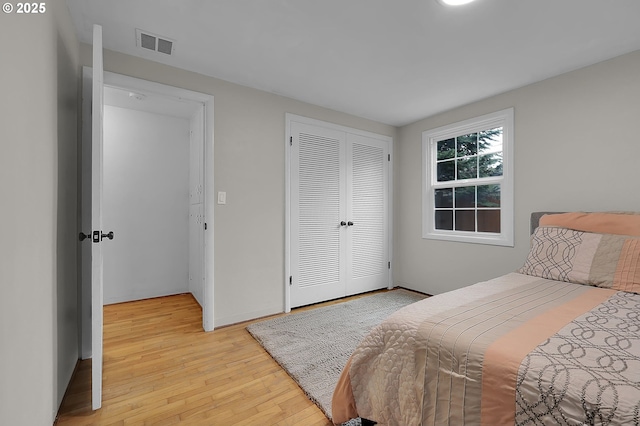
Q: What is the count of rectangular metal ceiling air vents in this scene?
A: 1